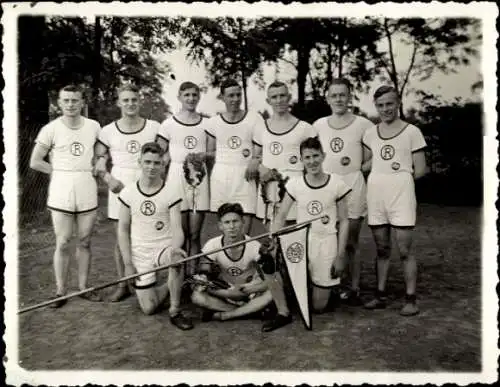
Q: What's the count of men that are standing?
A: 7